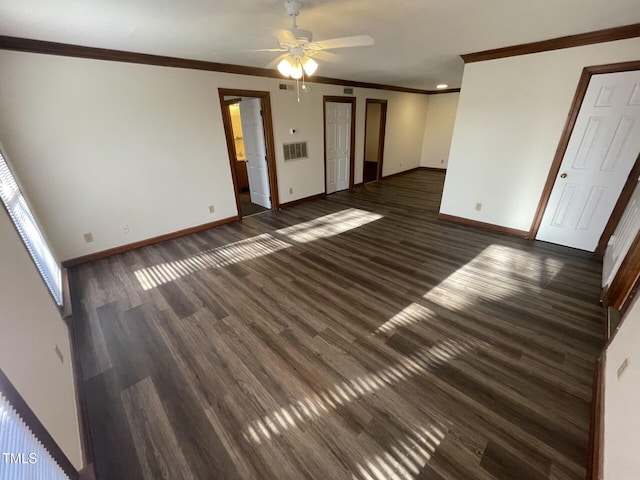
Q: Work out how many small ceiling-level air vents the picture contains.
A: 2